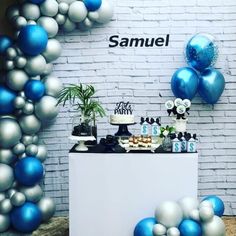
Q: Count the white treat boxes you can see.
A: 5